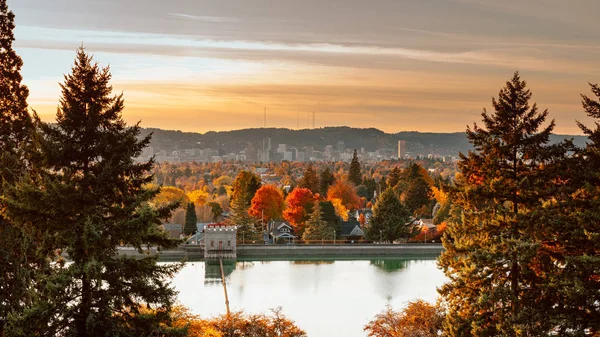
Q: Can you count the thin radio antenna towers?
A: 4